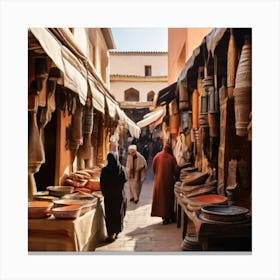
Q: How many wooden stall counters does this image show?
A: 2